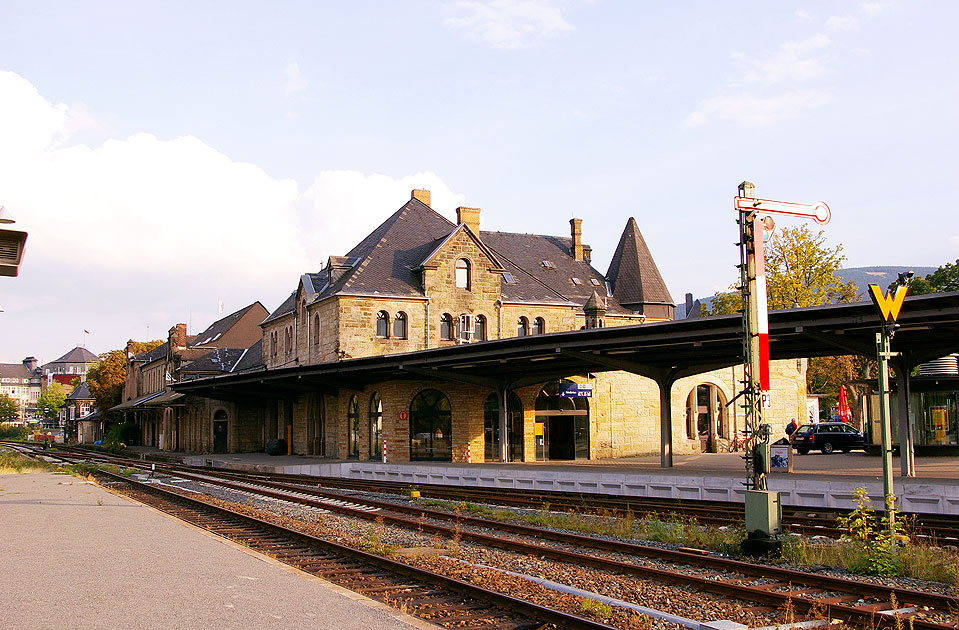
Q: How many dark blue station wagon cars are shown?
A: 1